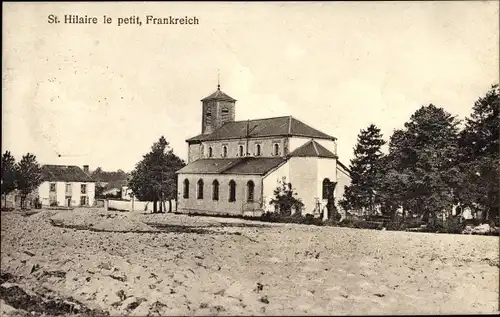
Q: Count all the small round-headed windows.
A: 5